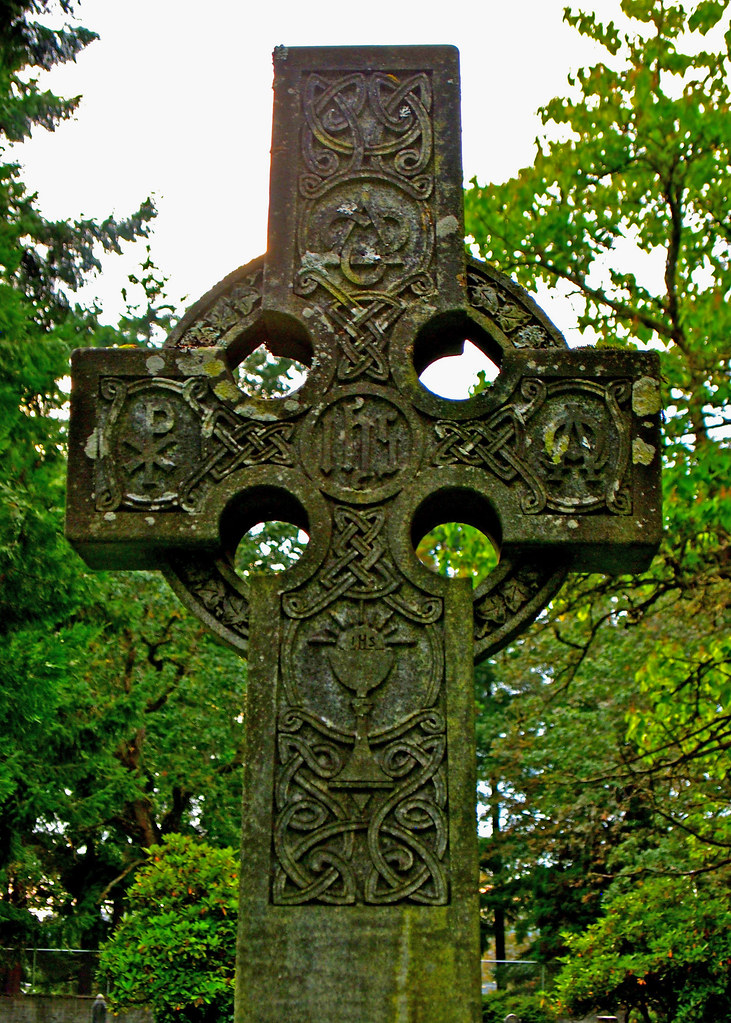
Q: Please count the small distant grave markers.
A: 3